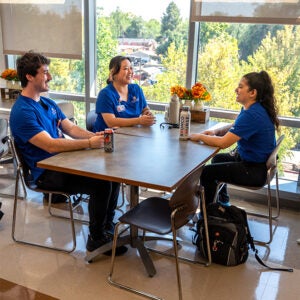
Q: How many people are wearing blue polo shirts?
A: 3